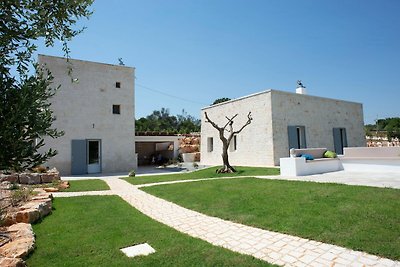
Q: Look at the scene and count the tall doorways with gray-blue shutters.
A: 3